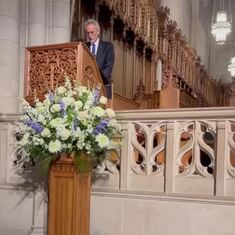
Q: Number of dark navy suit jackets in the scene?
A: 1